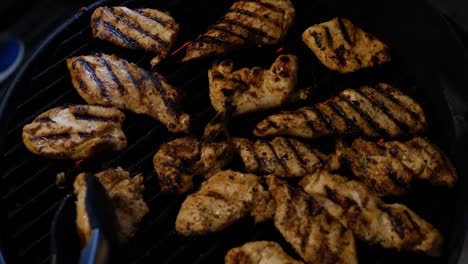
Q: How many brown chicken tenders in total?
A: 15